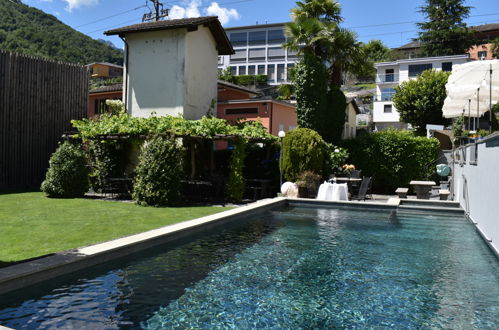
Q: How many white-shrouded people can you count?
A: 0